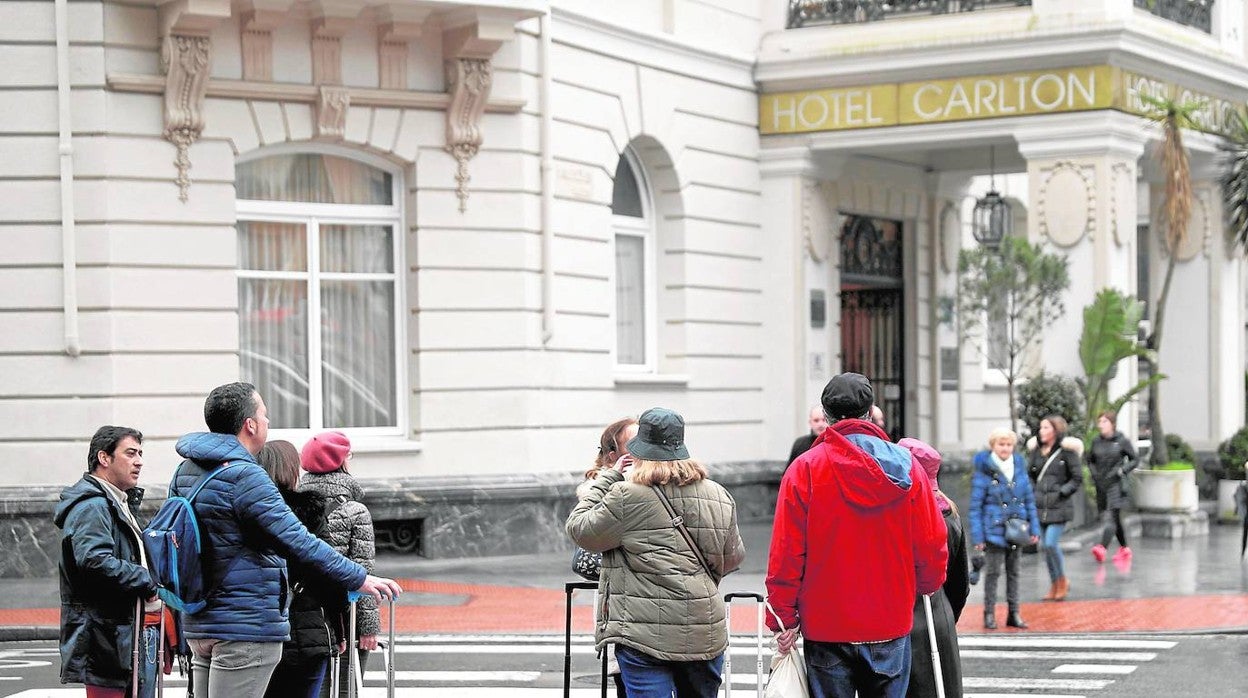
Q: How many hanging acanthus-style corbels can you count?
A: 2